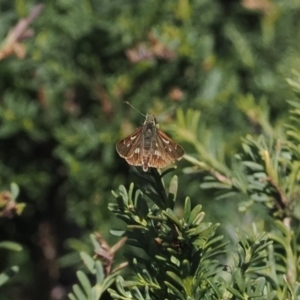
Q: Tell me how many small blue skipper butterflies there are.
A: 0